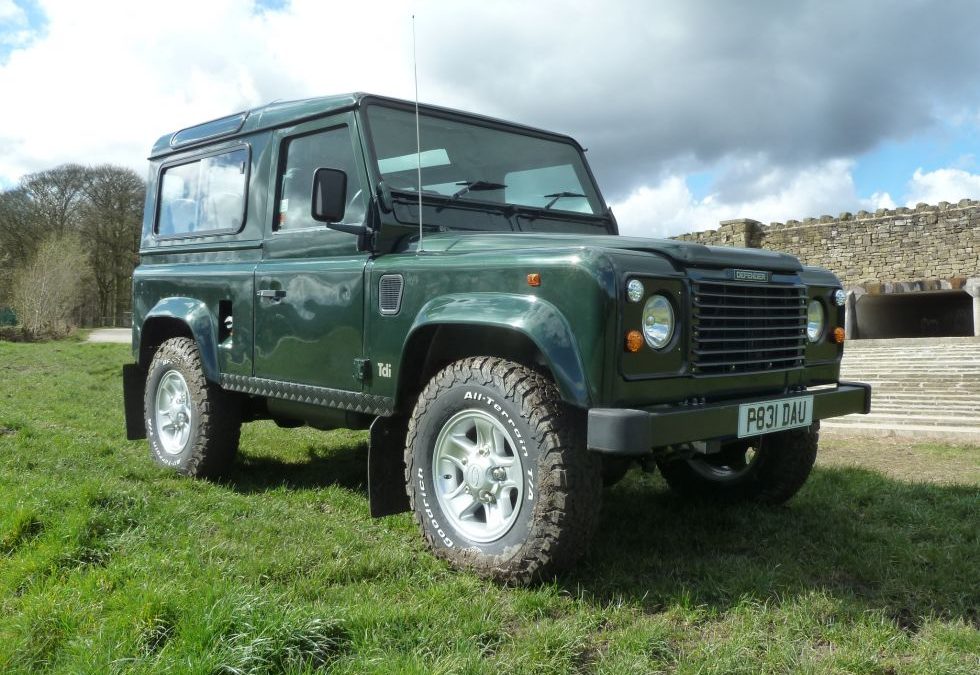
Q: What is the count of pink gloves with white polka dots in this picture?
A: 0